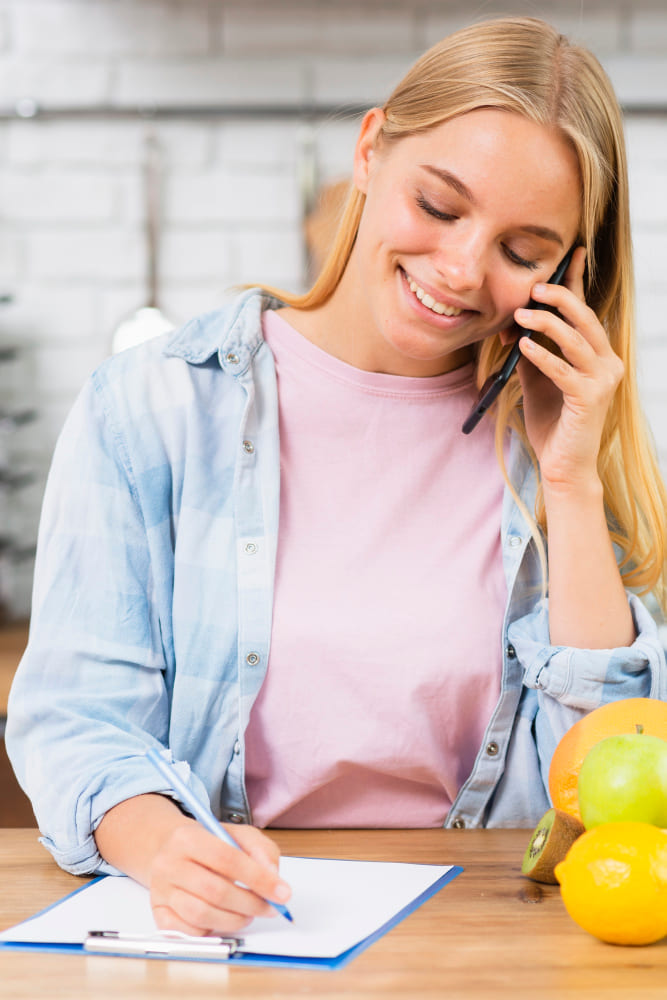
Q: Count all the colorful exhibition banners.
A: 0